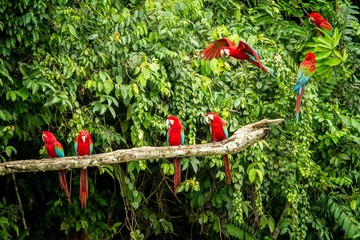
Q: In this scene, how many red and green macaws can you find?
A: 7